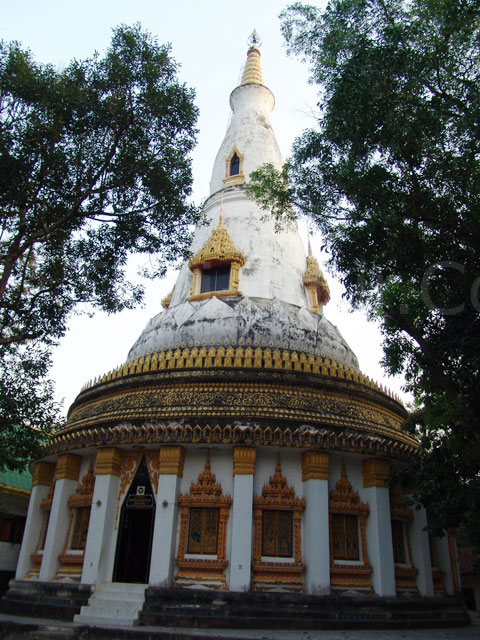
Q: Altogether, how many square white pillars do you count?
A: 9